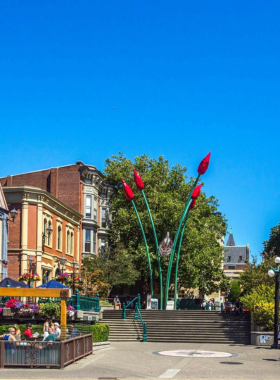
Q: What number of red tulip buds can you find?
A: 5